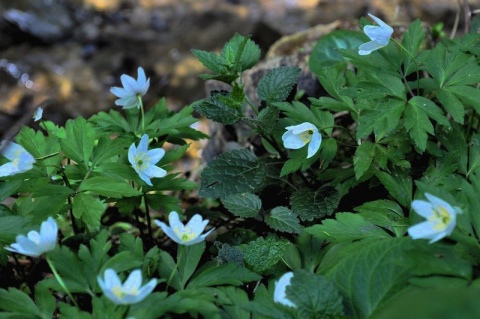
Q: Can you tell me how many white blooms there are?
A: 11